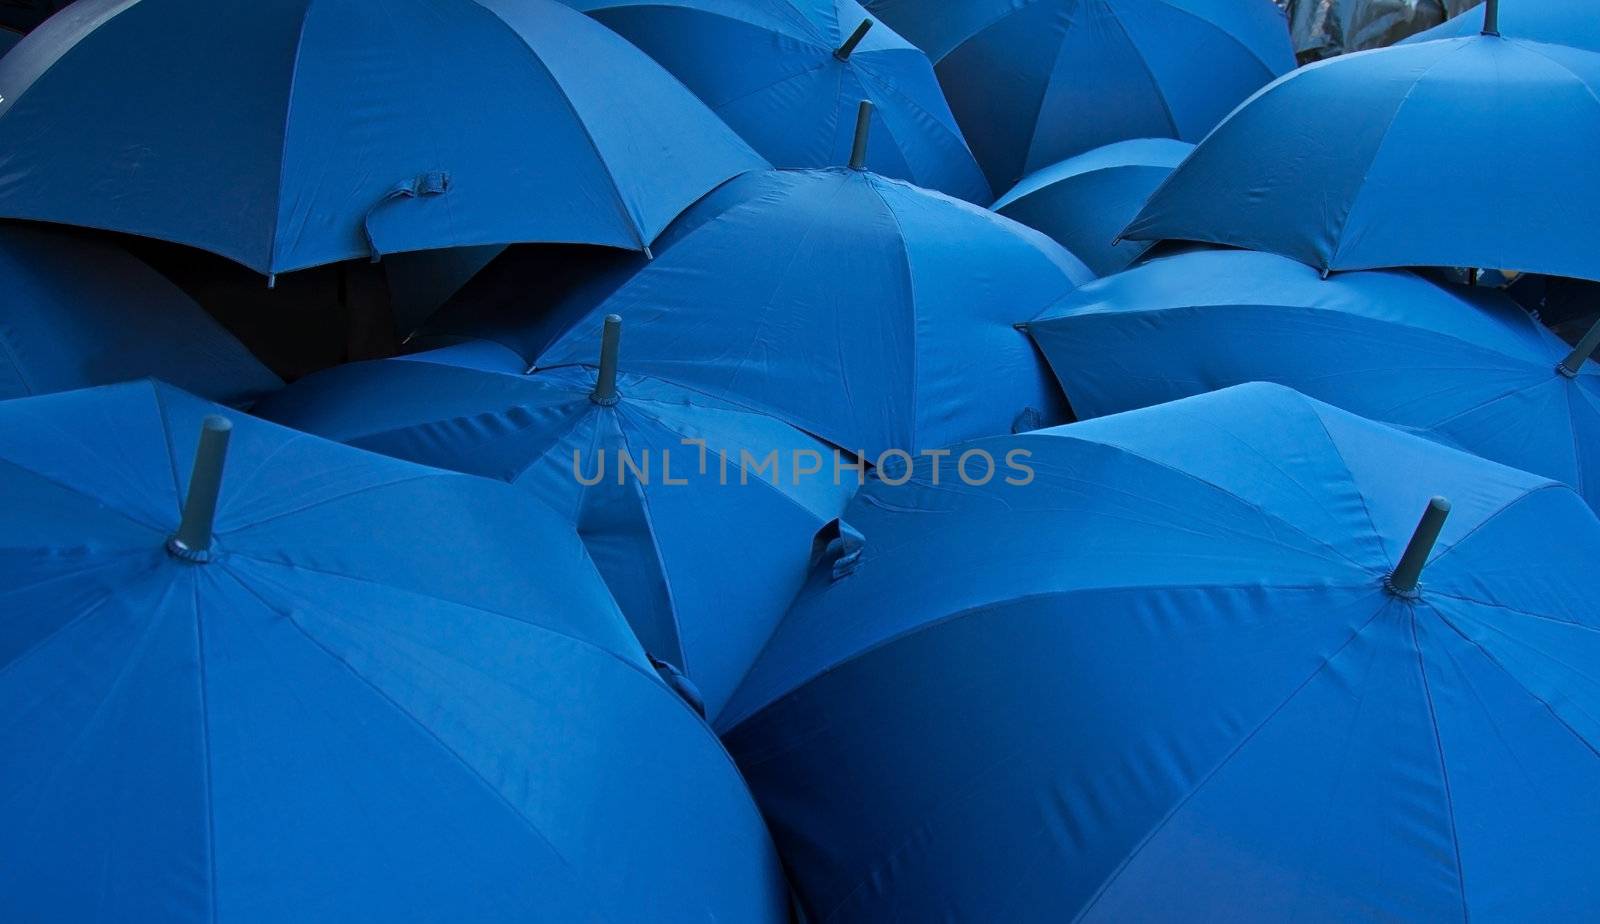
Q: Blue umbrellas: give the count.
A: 12